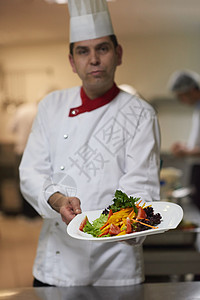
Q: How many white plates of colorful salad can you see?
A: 1